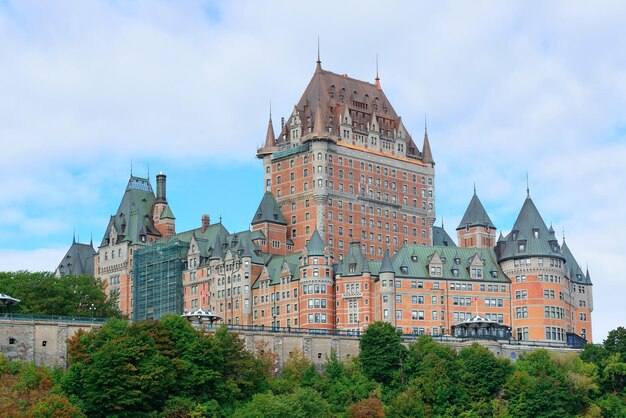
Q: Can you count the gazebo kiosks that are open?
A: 2